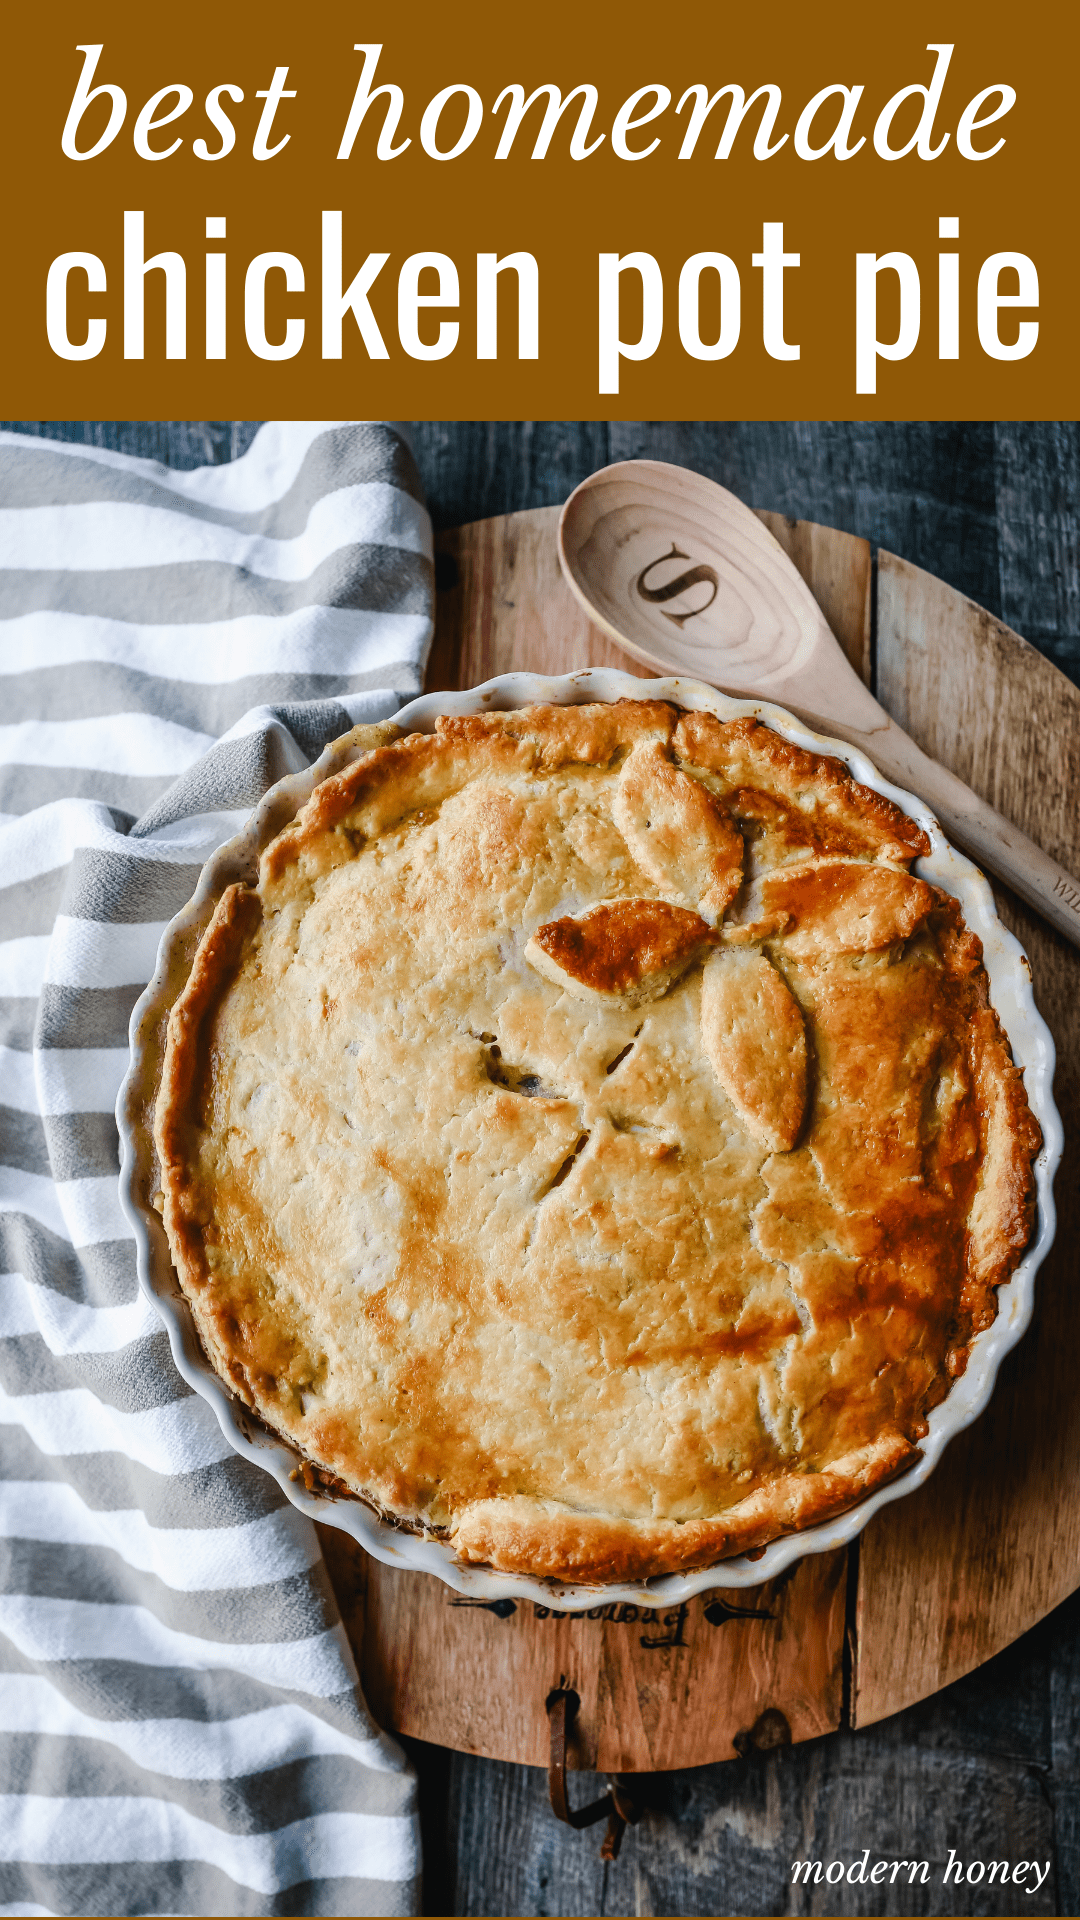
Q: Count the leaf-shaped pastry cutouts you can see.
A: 4